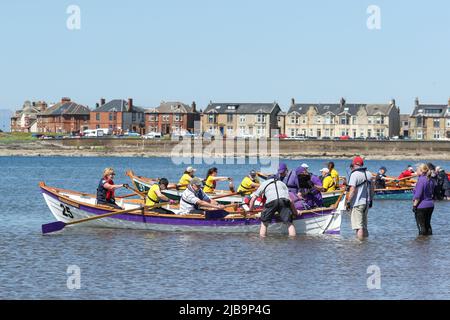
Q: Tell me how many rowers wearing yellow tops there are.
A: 6